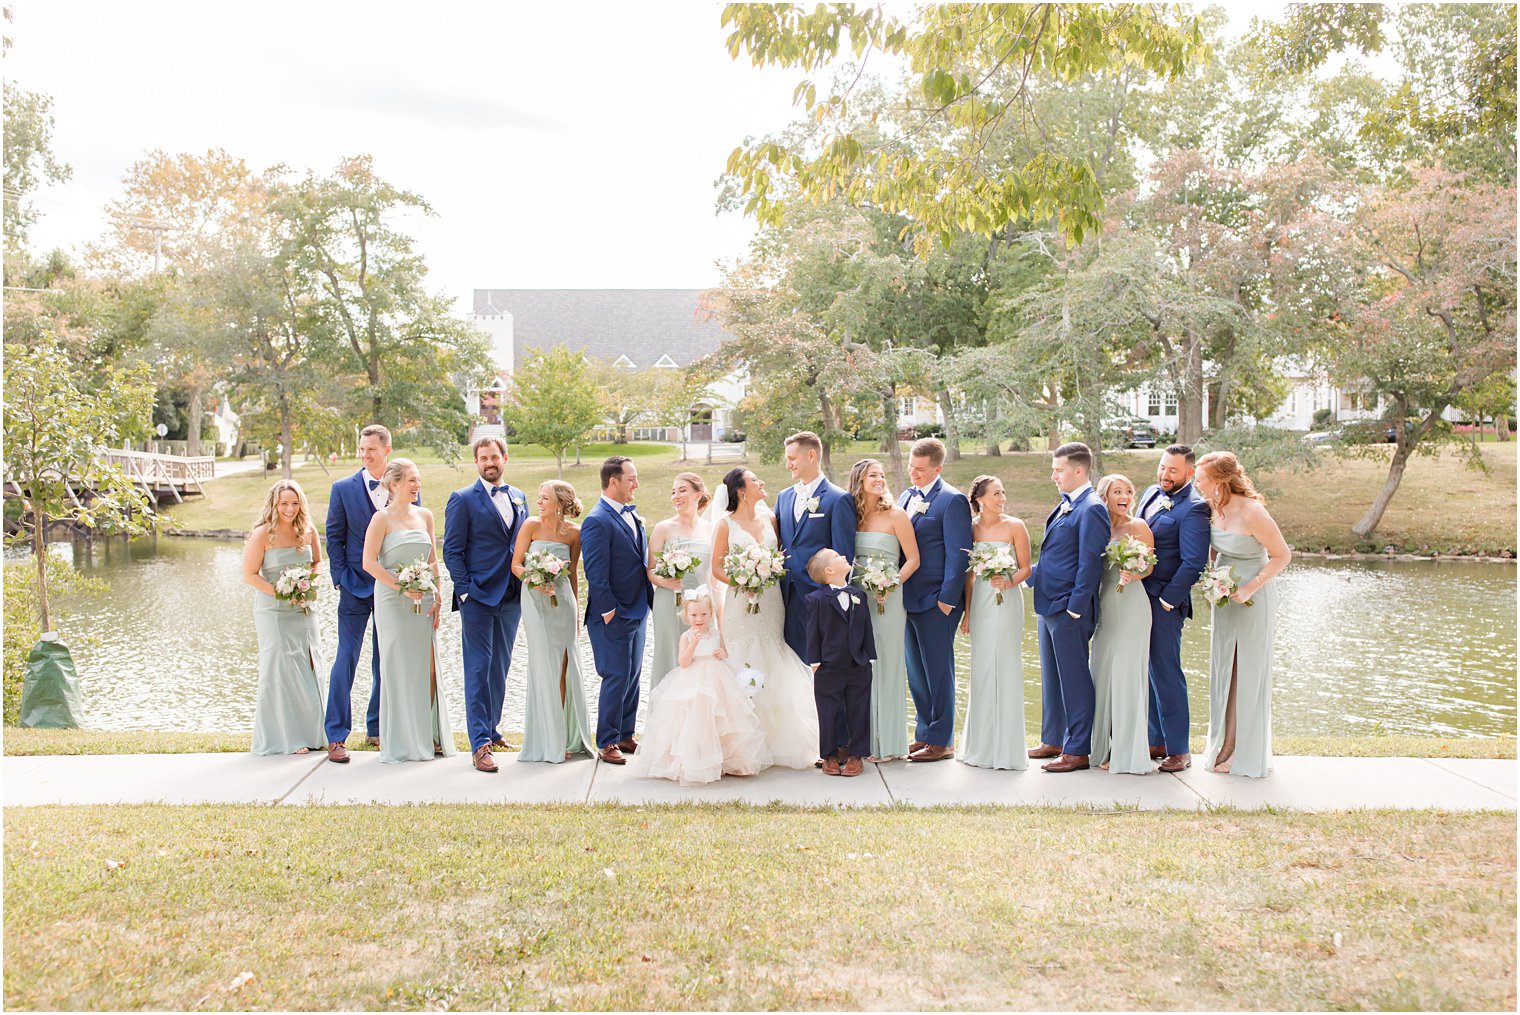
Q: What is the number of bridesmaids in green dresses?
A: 8